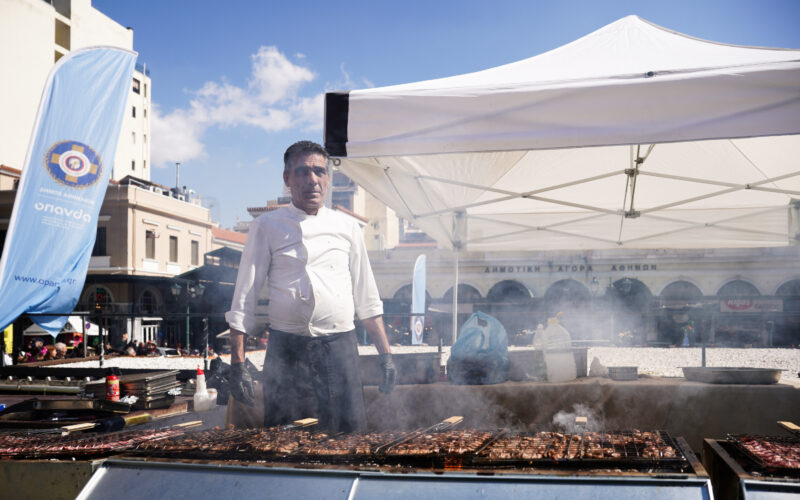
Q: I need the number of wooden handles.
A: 6